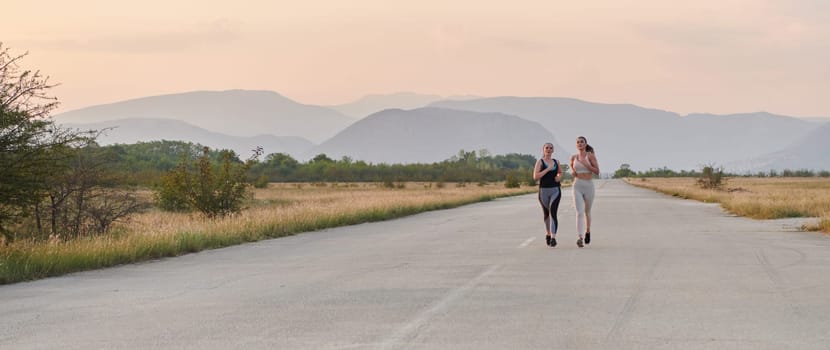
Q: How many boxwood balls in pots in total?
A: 0